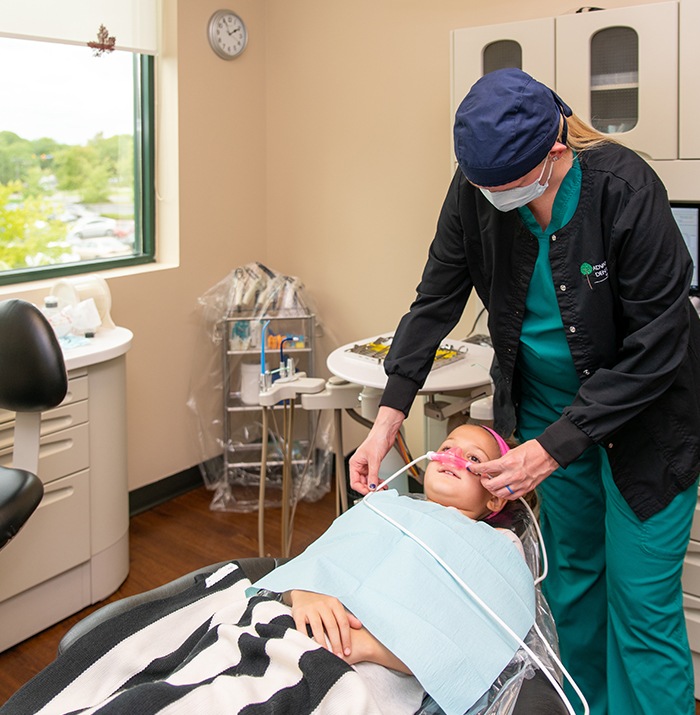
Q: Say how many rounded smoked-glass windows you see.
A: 2